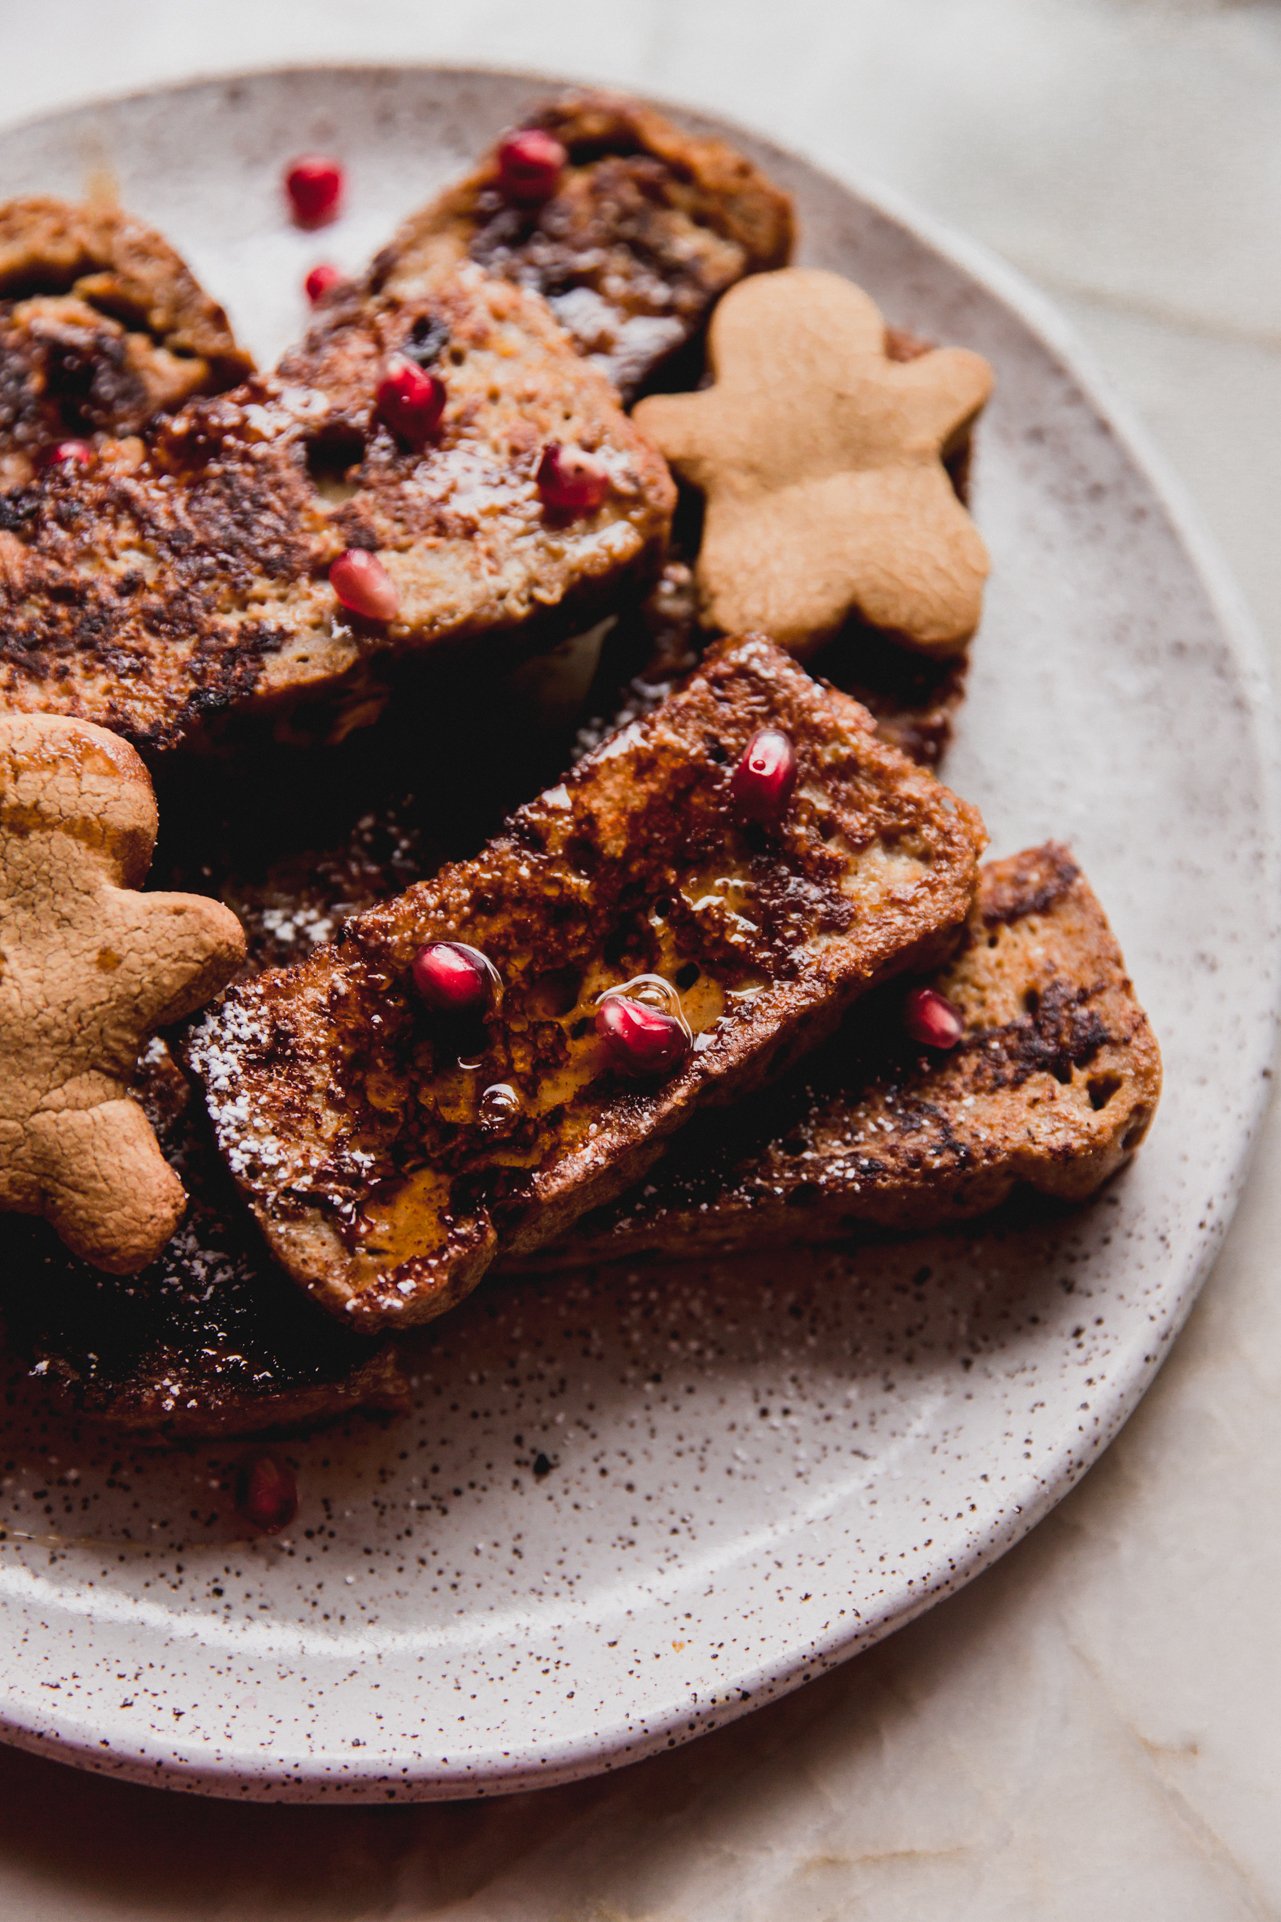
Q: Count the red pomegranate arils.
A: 12